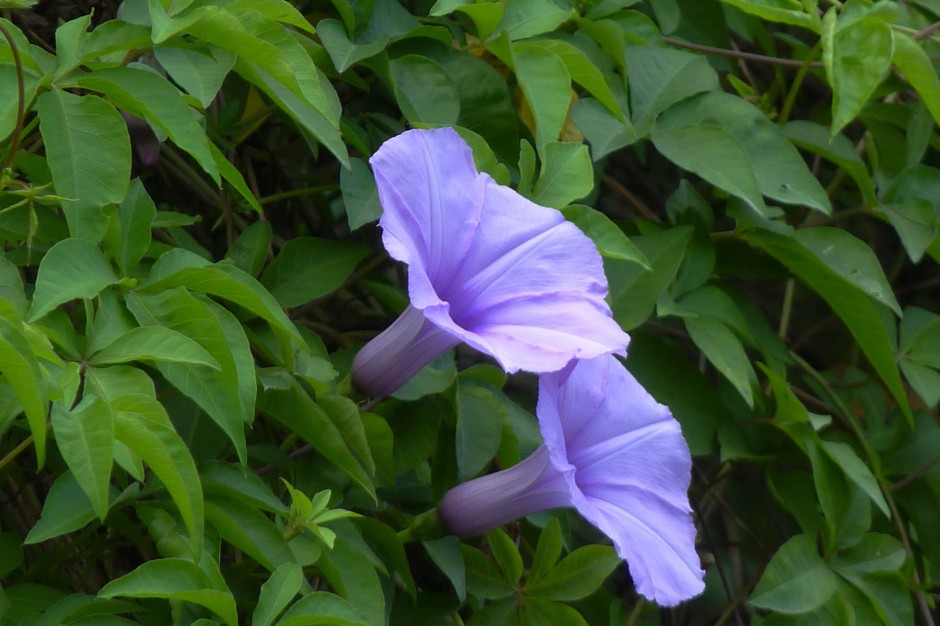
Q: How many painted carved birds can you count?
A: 0